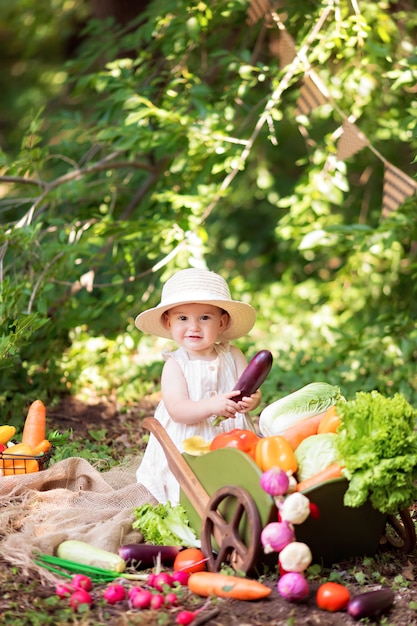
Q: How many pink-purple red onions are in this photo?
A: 3